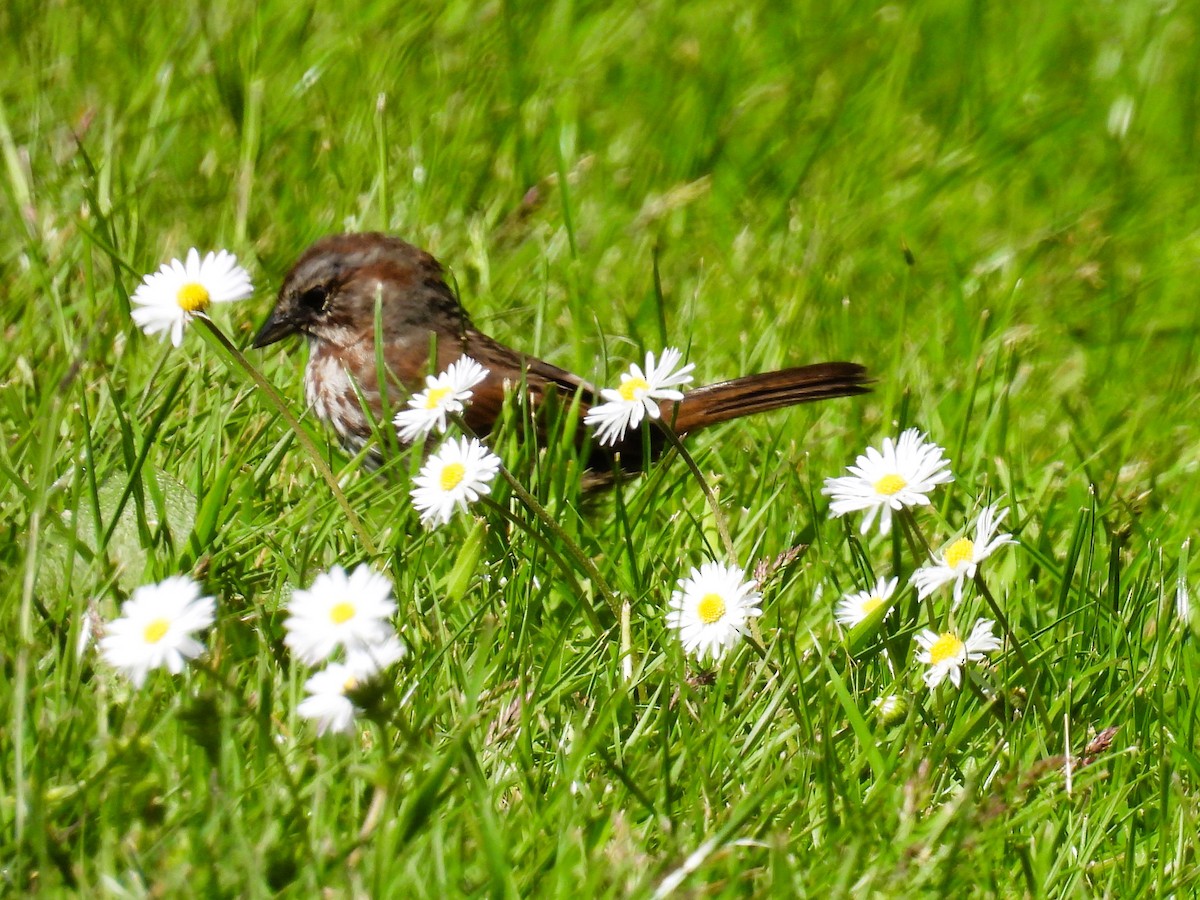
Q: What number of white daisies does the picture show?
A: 12